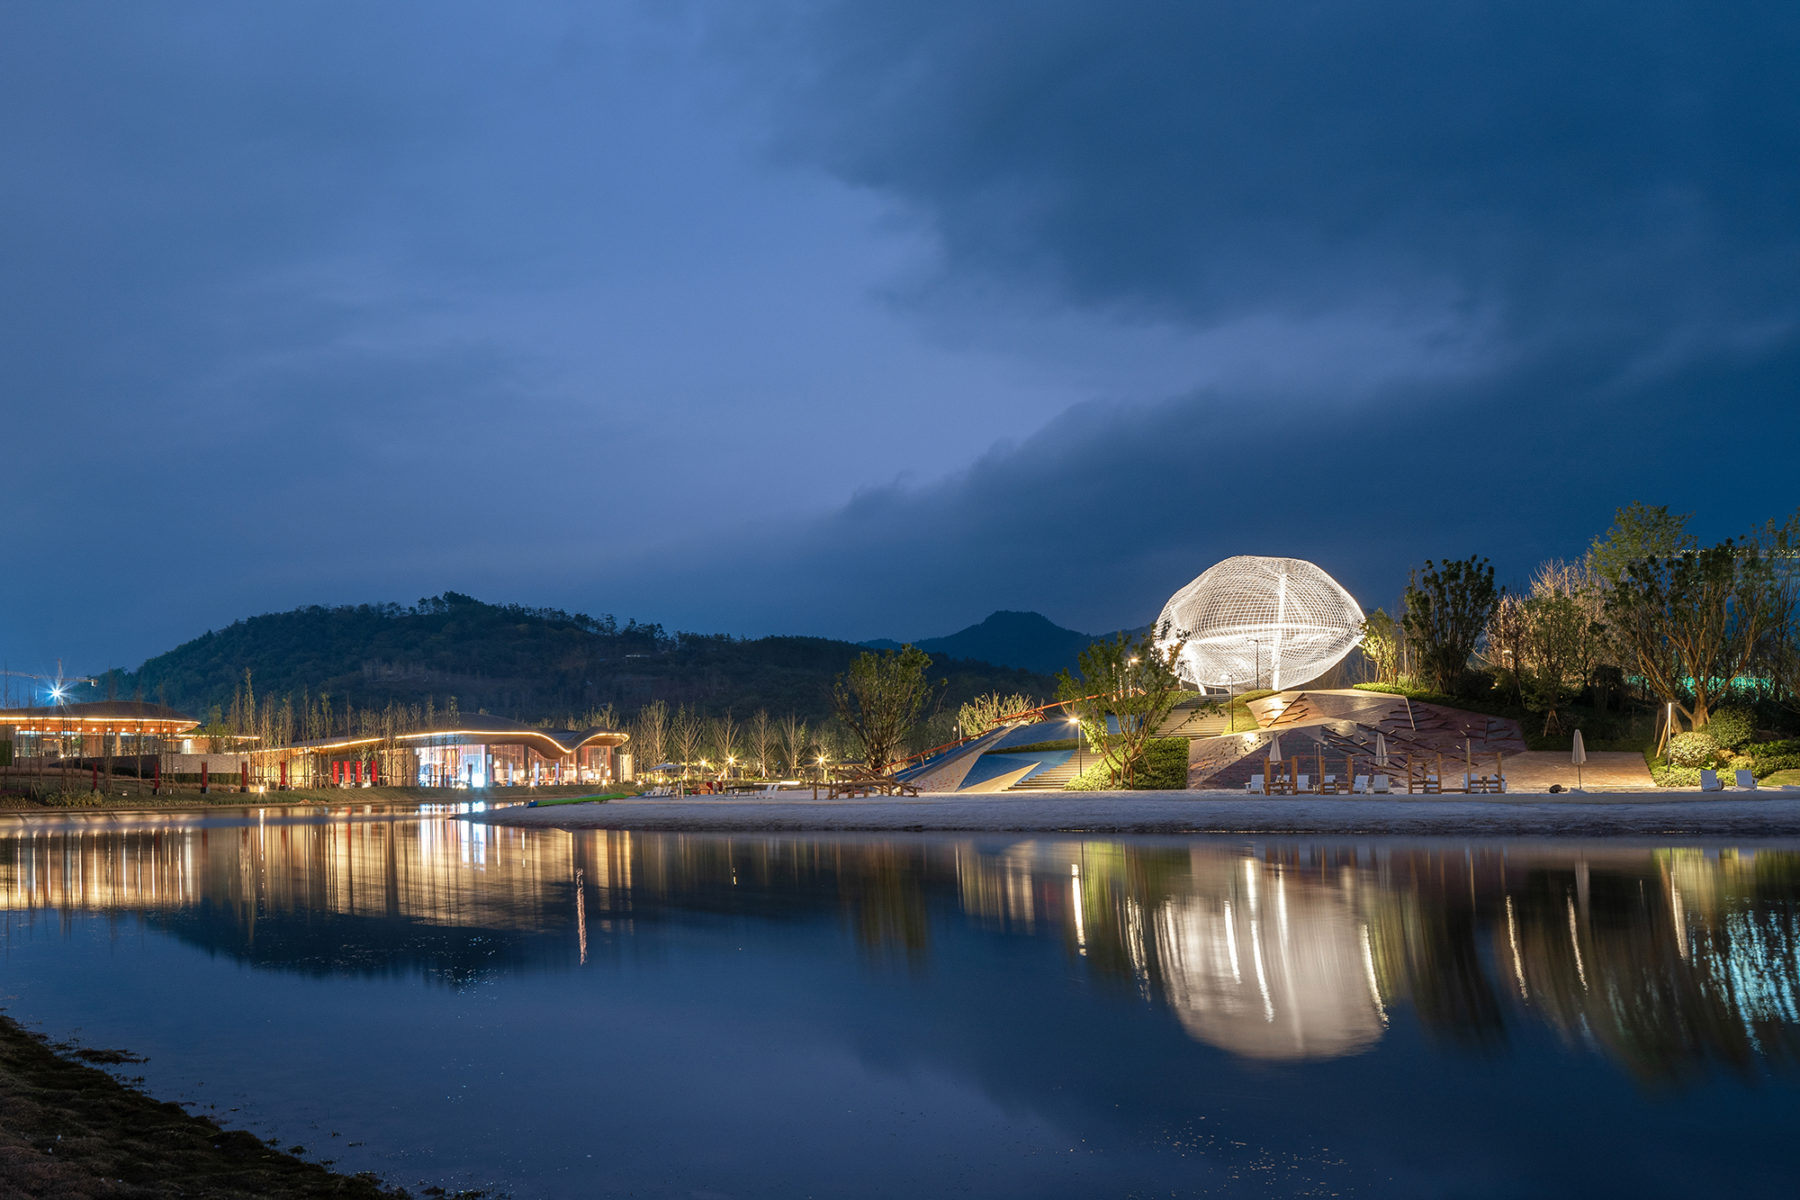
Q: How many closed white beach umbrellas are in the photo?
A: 3